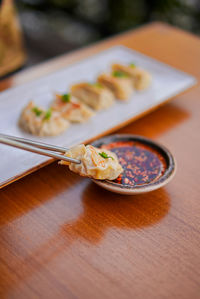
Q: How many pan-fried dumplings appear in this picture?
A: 6